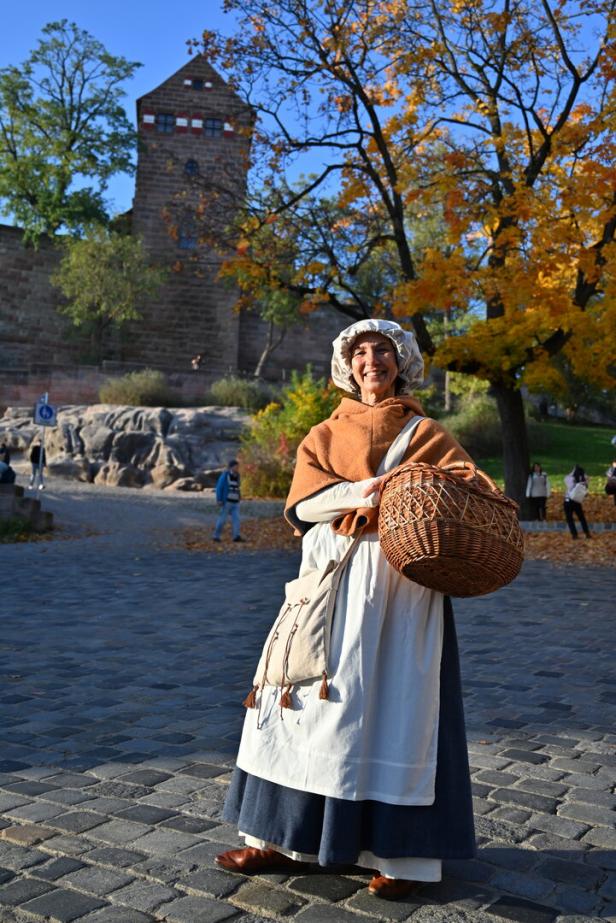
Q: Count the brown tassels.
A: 3